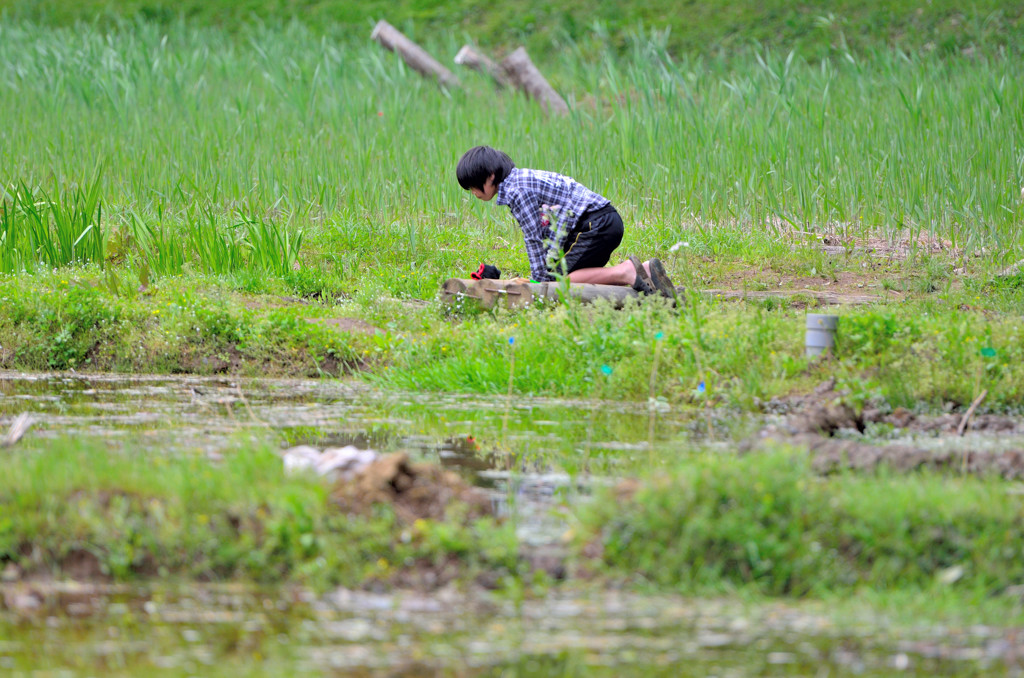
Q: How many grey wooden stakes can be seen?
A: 3